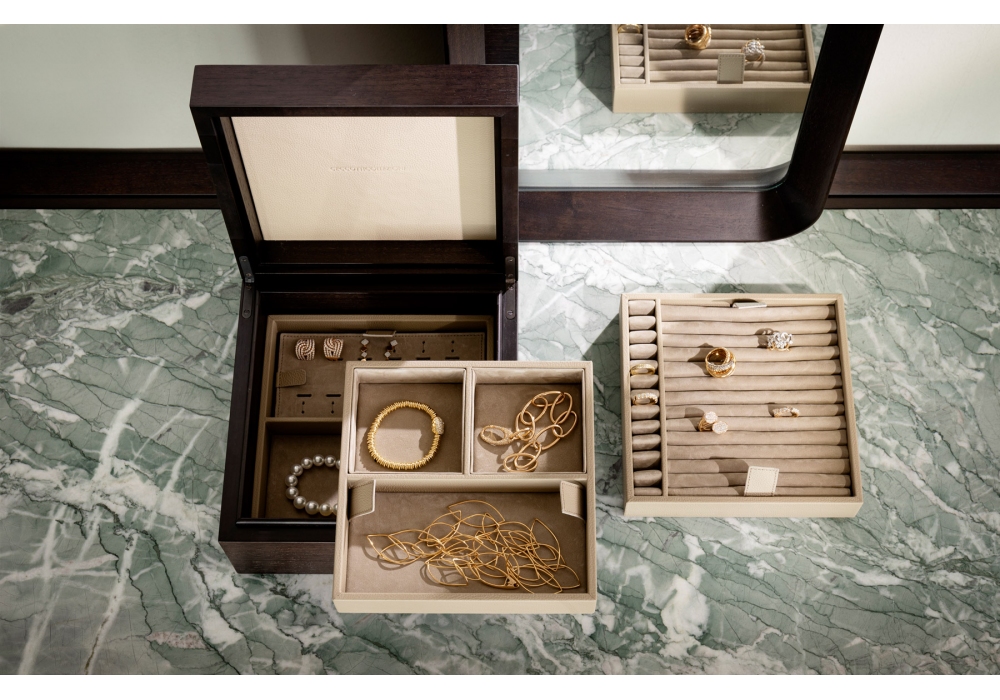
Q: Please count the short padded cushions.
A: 13